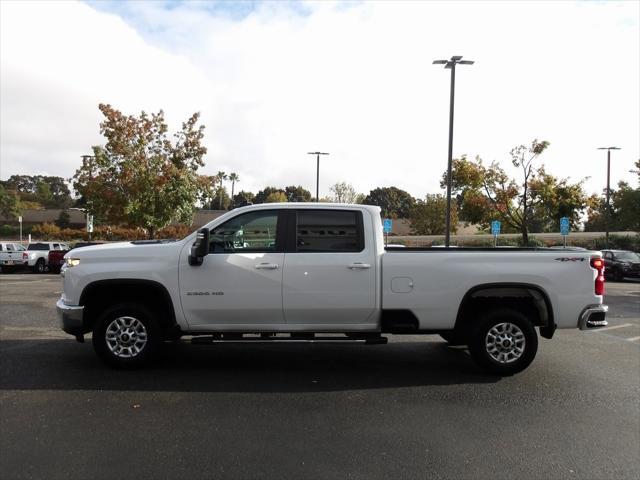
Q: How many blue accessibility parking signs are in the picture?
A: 3